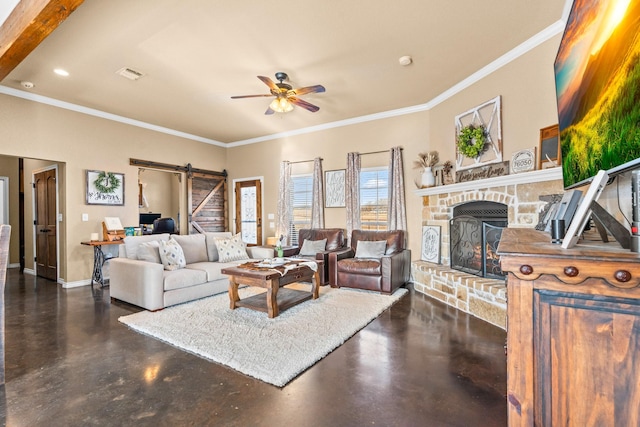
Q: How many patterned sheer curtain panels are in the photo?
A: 4